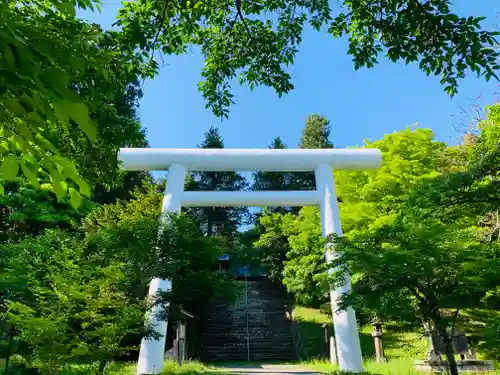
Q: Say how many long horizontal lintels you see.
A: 2